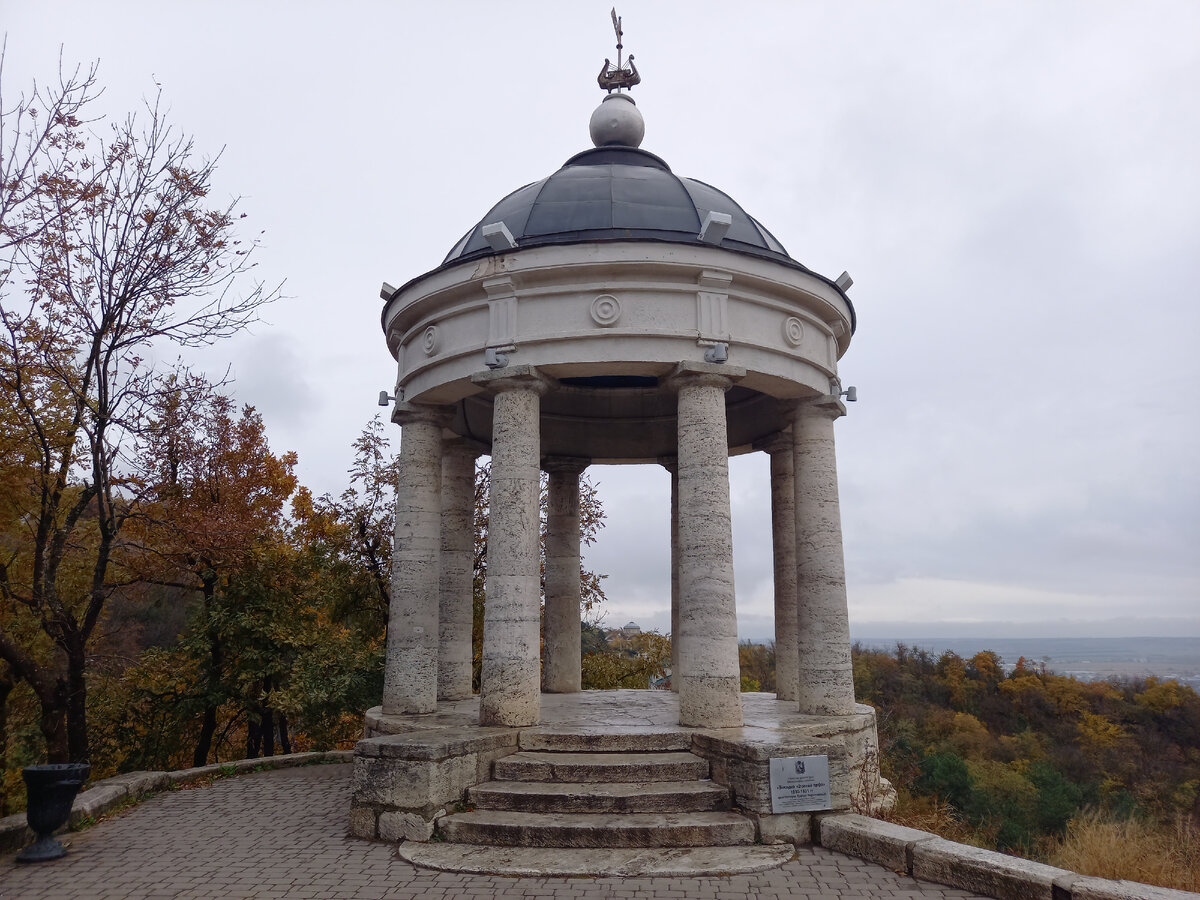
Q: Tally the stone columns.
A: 8